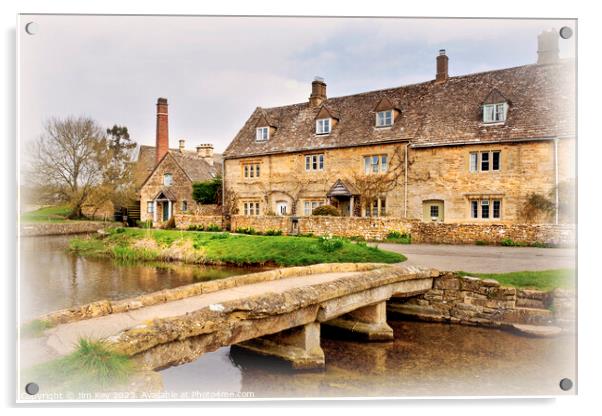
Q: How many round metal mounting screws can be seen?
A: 4